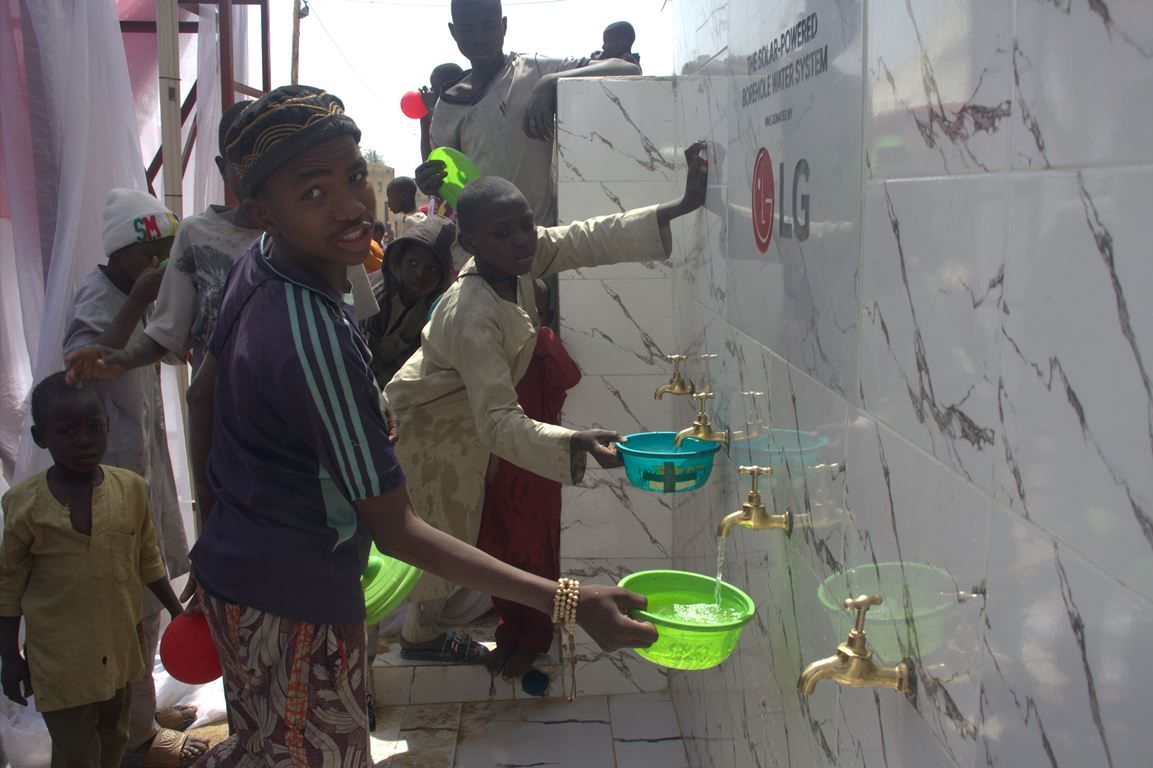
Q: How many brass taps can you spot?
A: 4